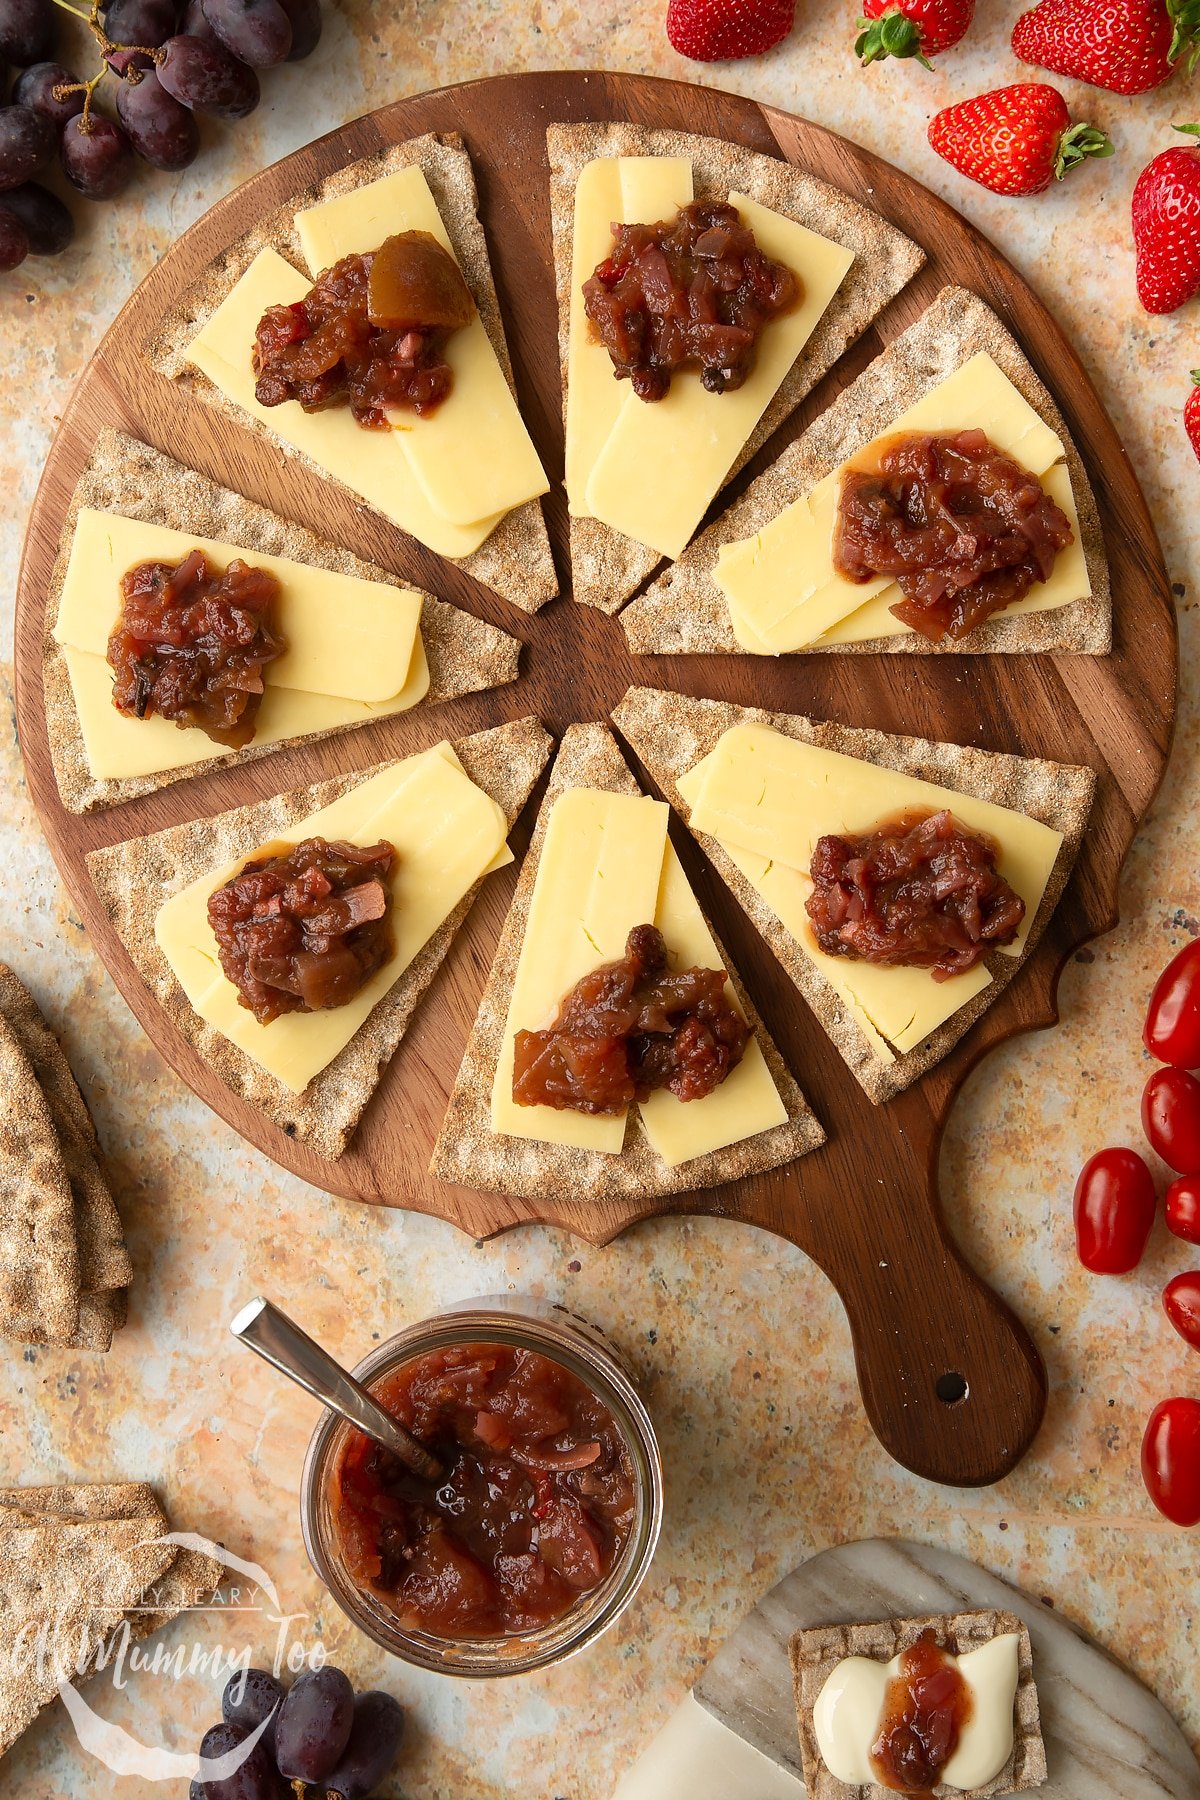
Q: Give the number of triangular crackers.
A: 7